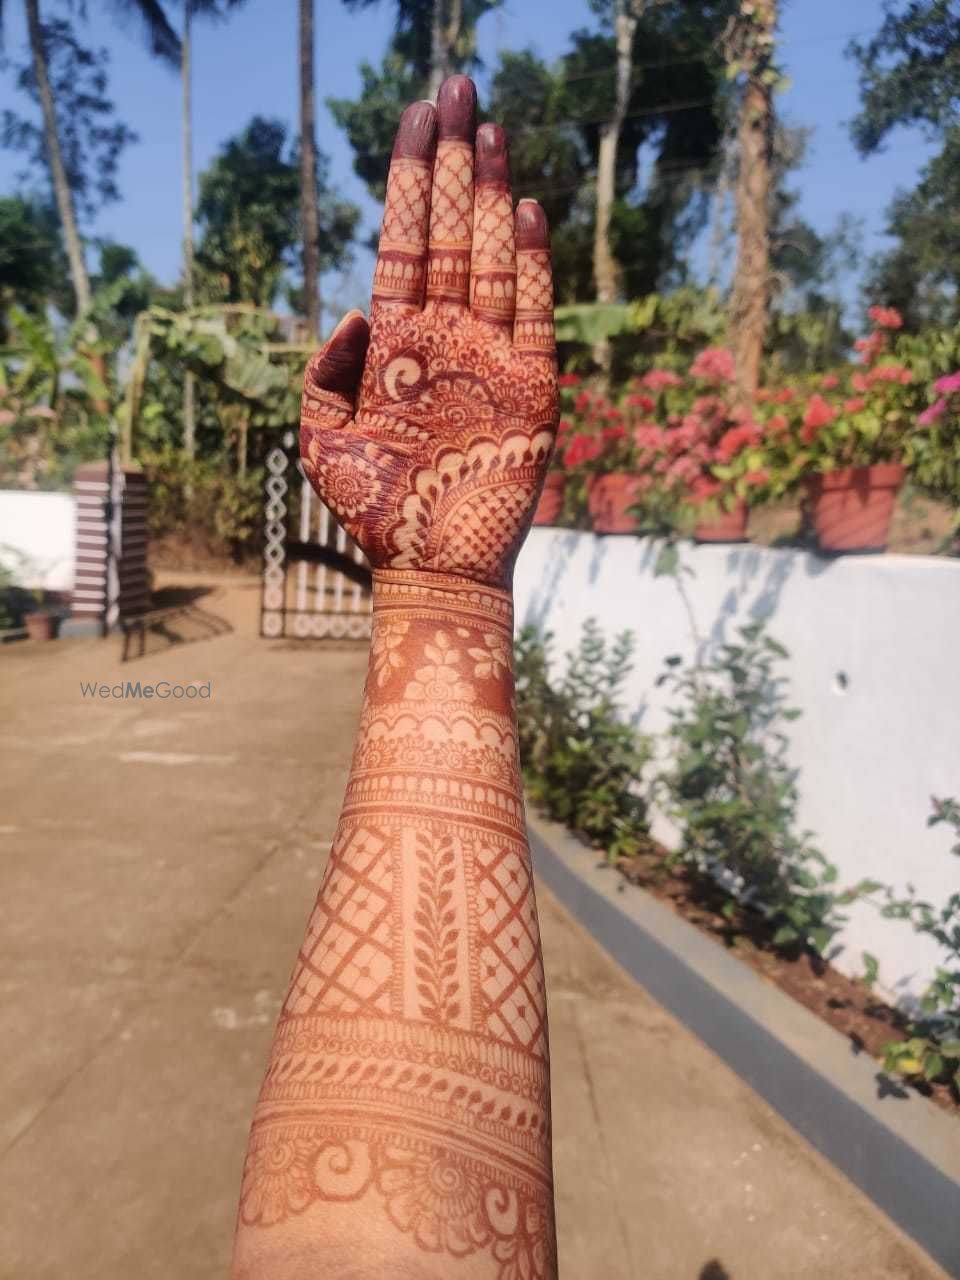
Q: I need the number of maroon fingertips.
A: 5